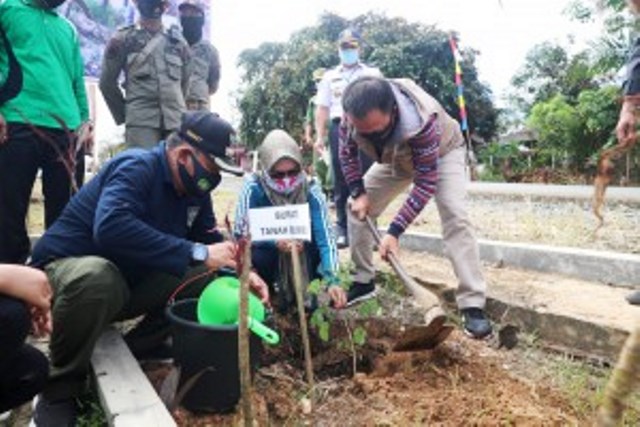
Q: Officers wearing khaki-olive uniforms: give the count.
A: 2